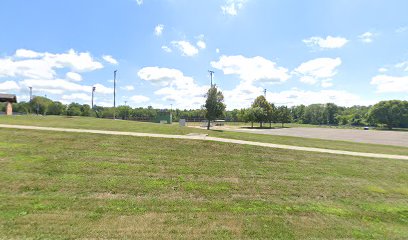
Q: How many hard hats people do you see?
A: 0